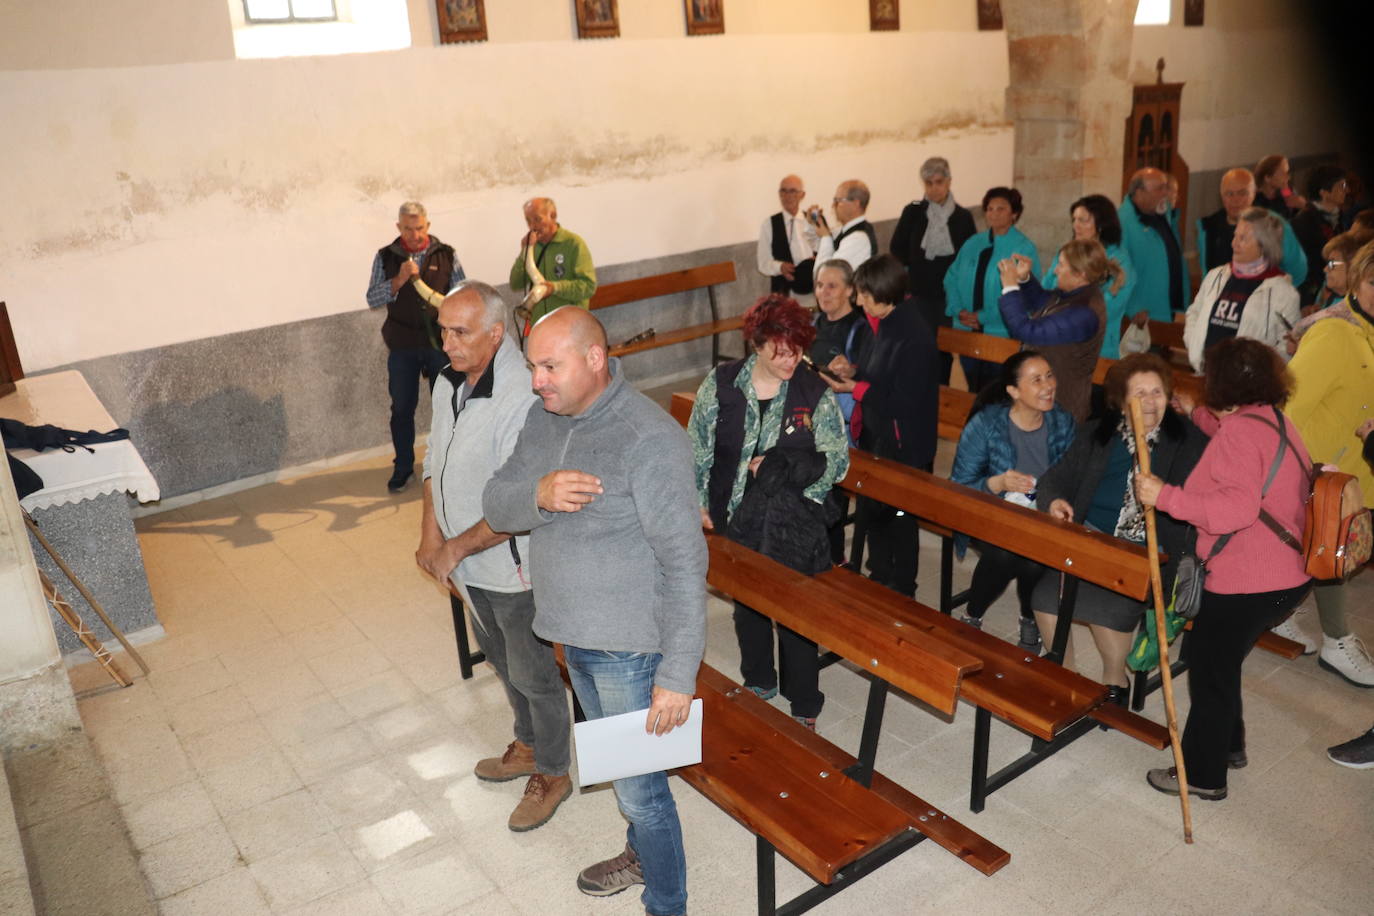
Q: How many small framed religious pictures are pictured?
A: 6